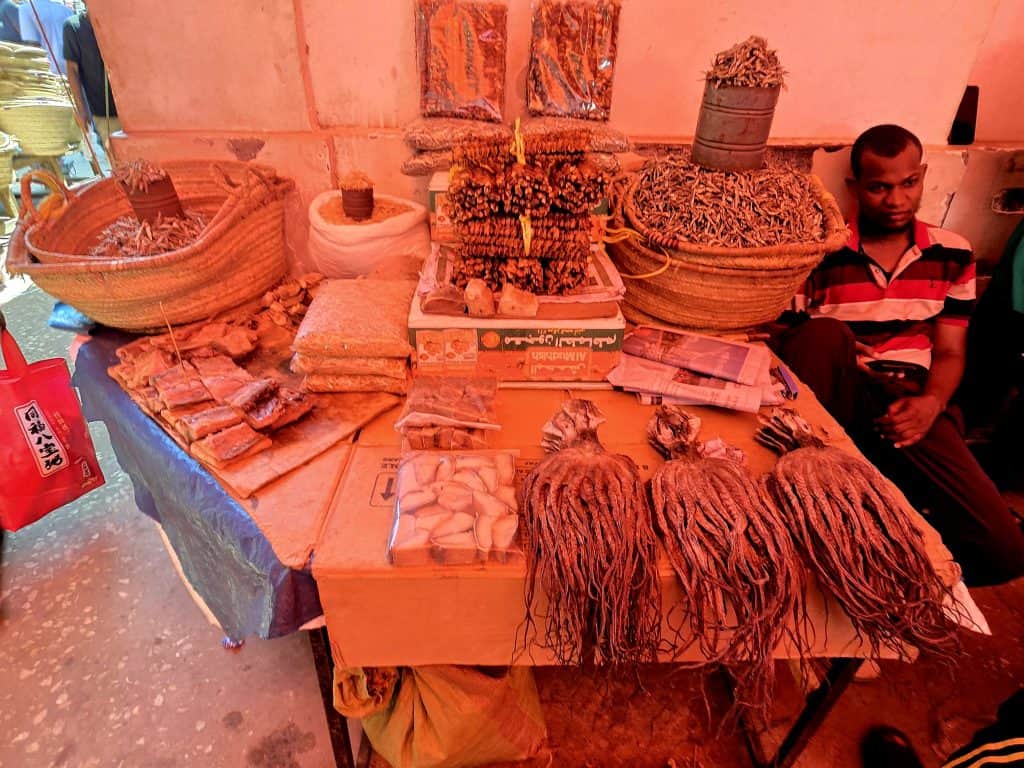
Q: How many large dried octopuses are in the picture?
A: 3